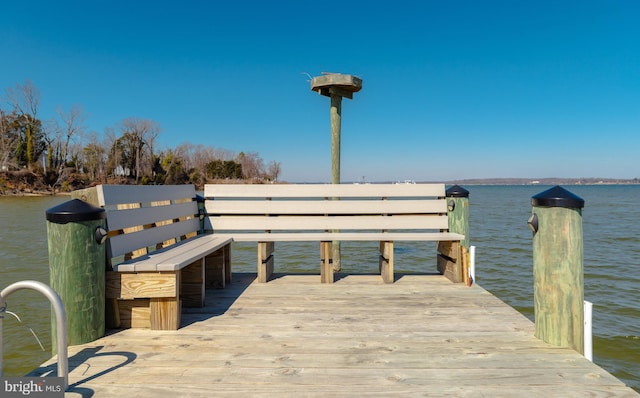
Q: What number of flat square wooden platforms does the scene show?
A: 1